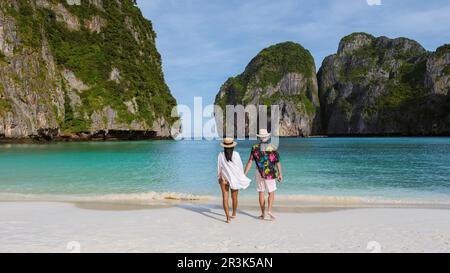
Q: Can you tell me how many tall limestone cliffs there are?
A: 3